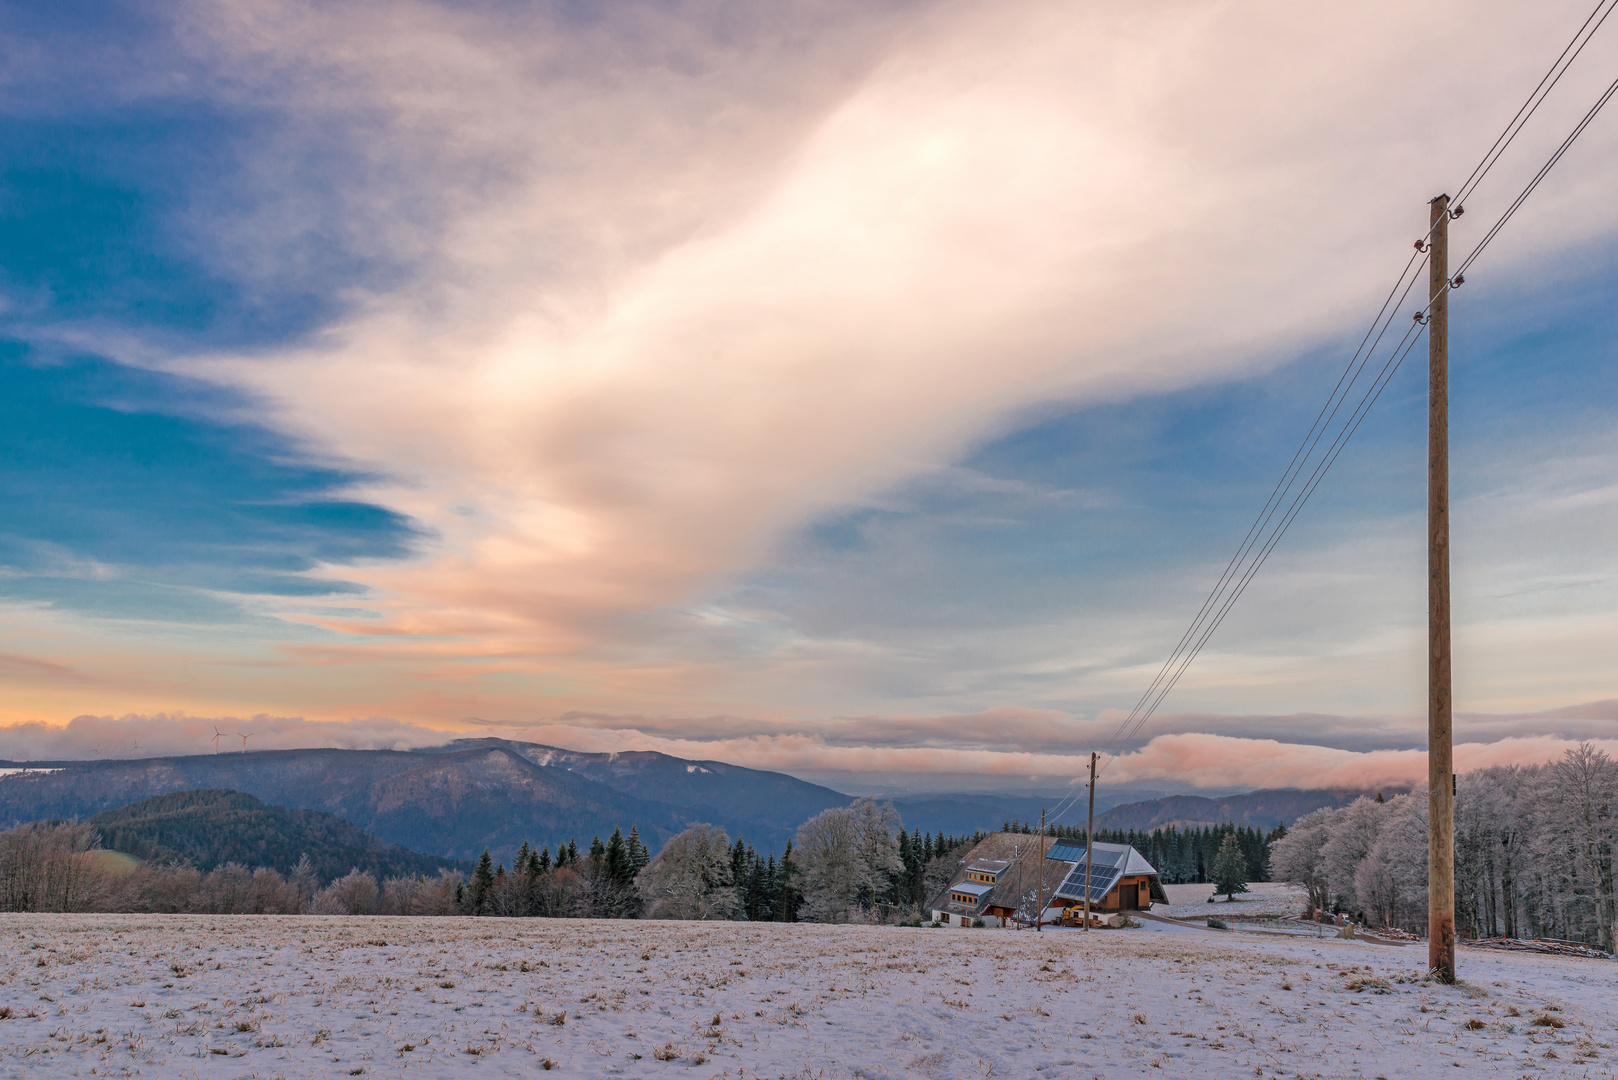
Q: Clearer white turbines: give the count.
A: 2